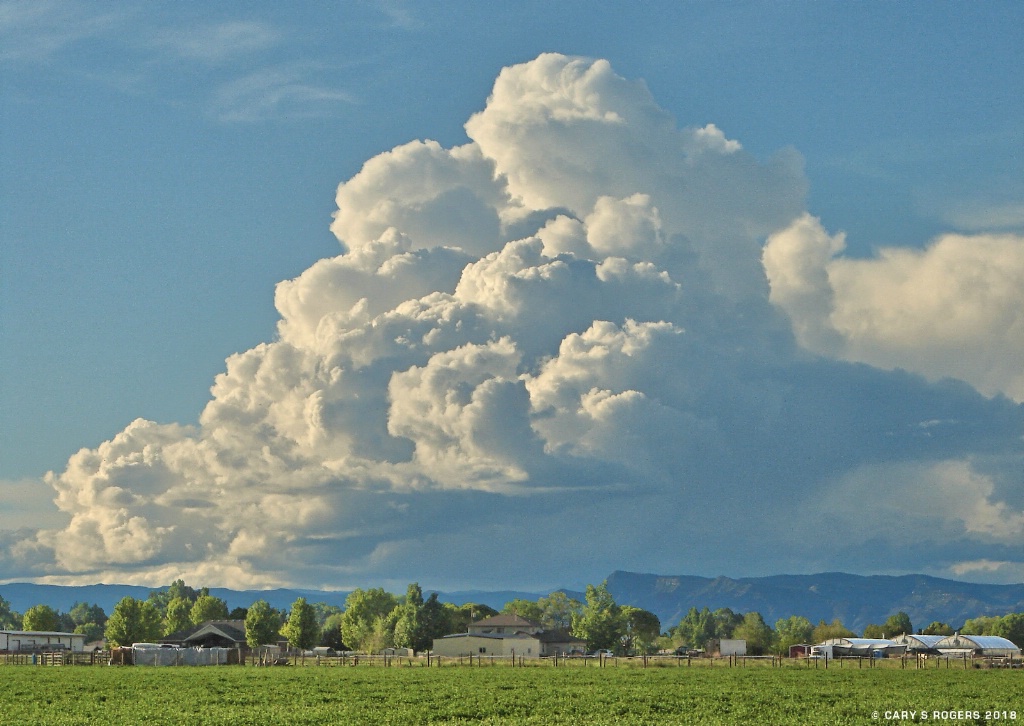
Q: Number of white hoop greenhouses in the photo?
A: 3